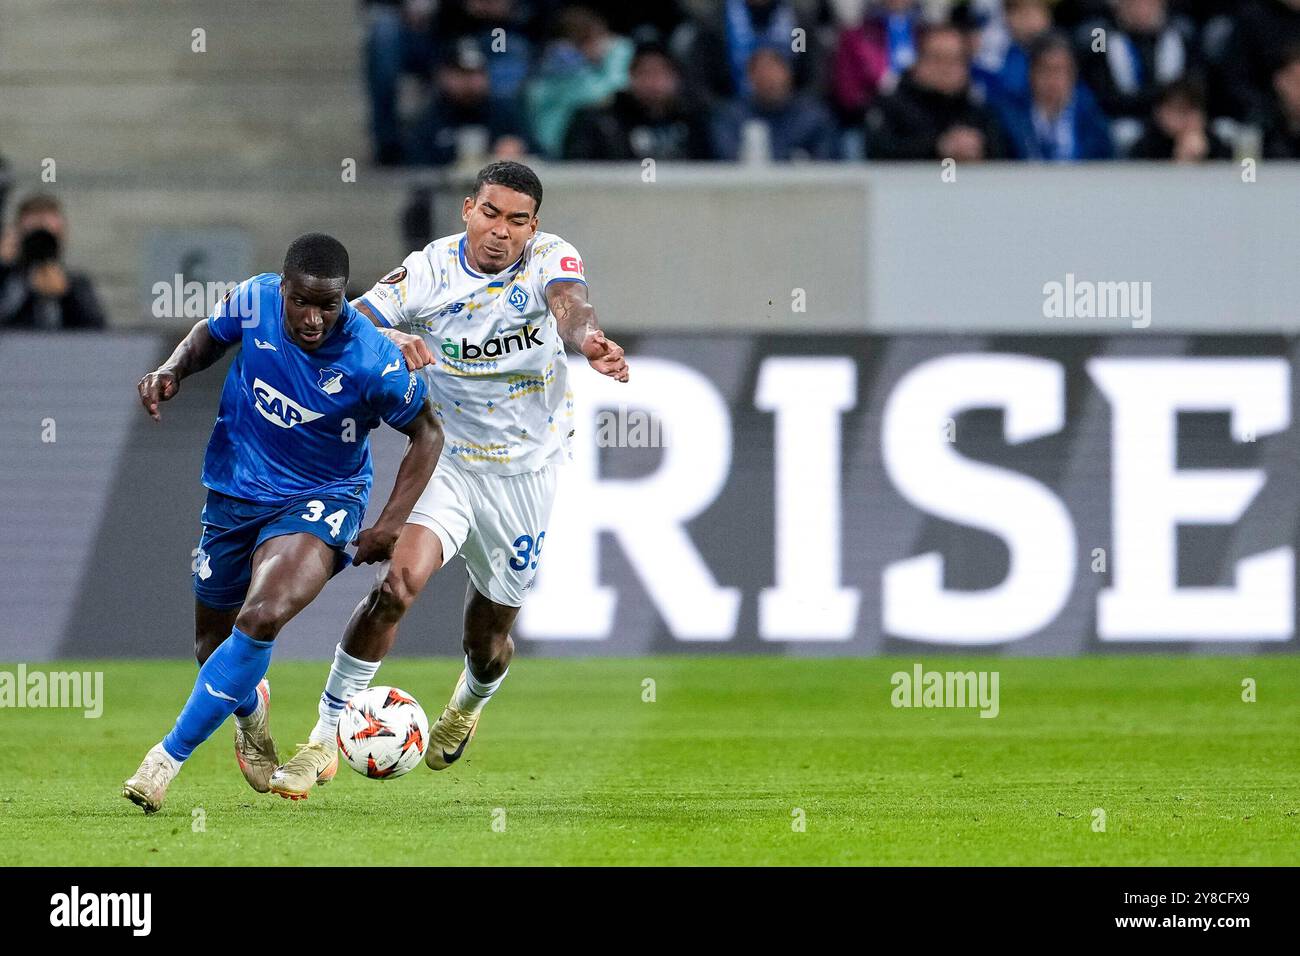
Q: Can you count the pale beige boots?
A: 4